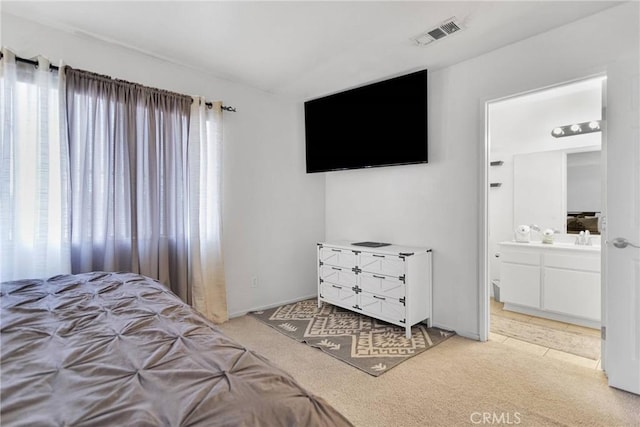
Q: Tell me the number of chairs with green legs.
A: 0